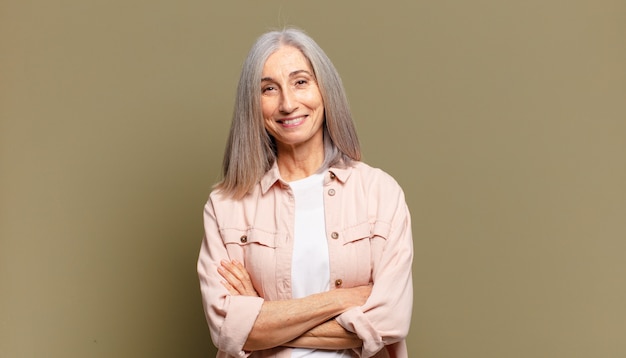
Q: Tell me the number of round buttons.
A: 5